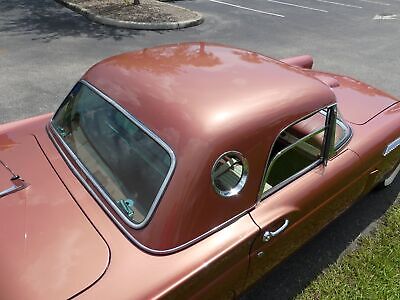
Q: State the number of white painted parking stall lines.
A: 4